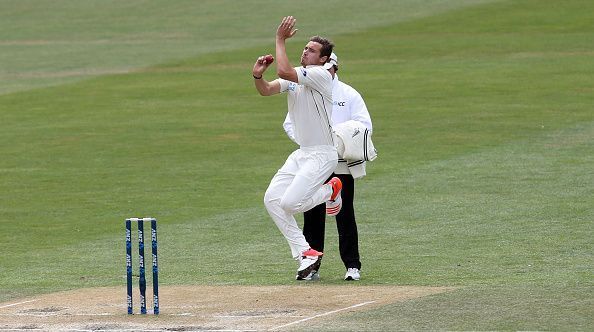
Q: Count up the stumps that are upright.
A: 3